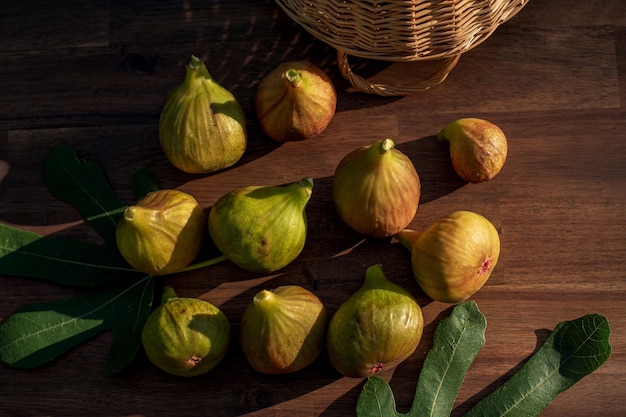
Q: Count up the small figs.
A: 1